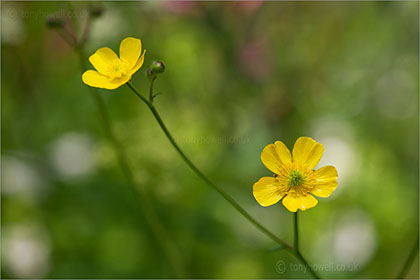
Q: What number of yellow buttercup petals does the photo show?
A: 10